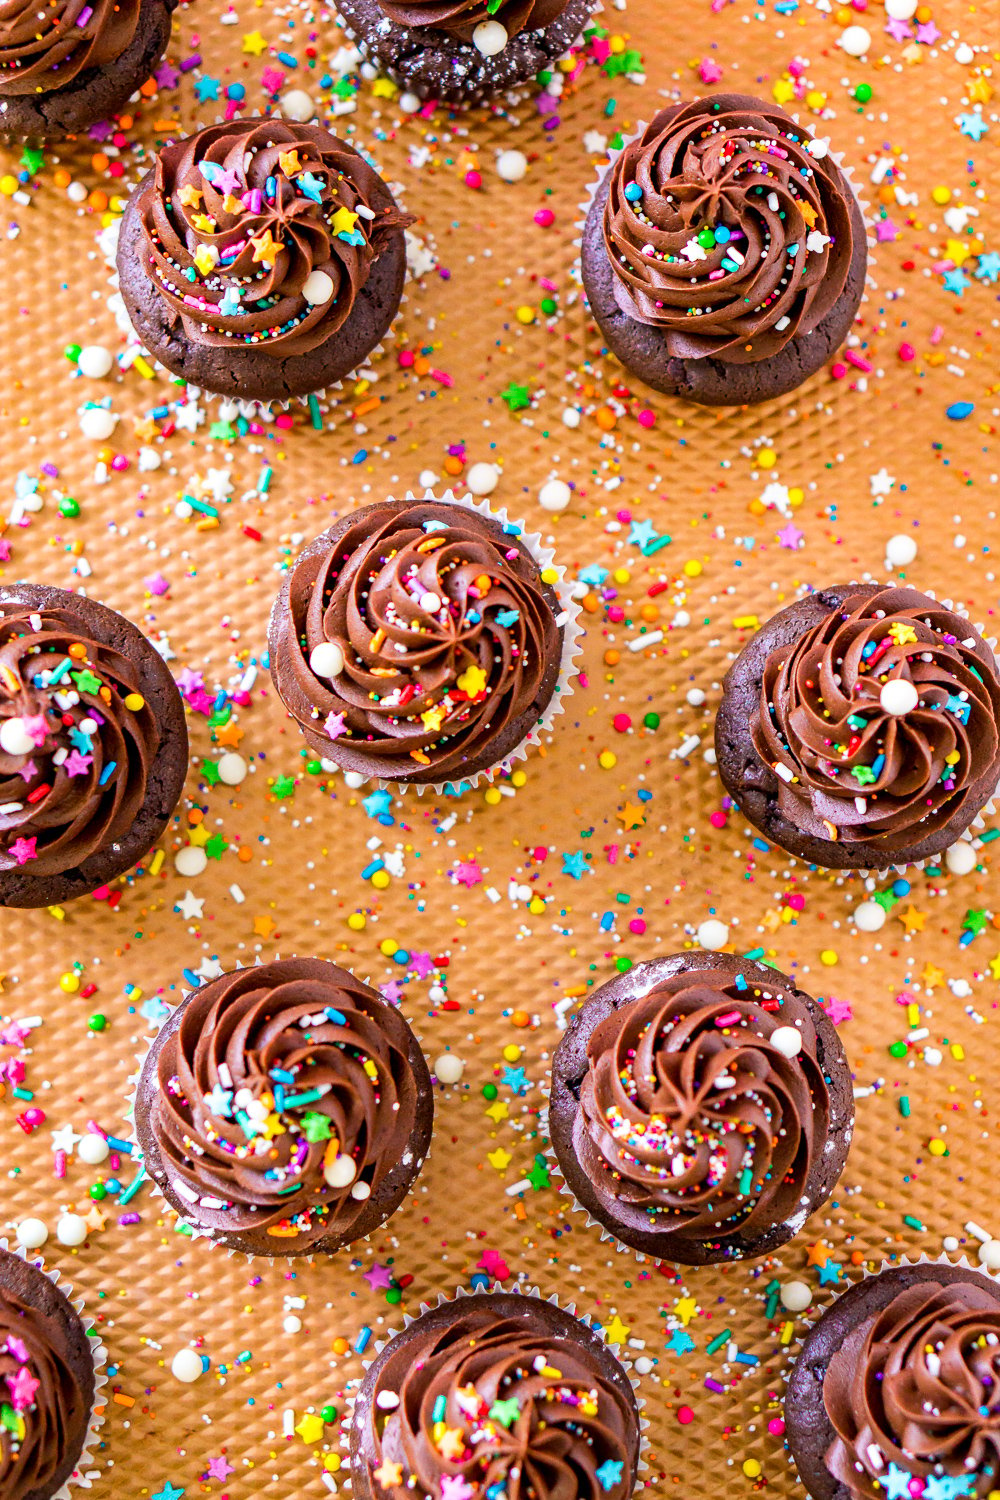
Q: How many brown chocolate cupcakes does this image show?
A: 12